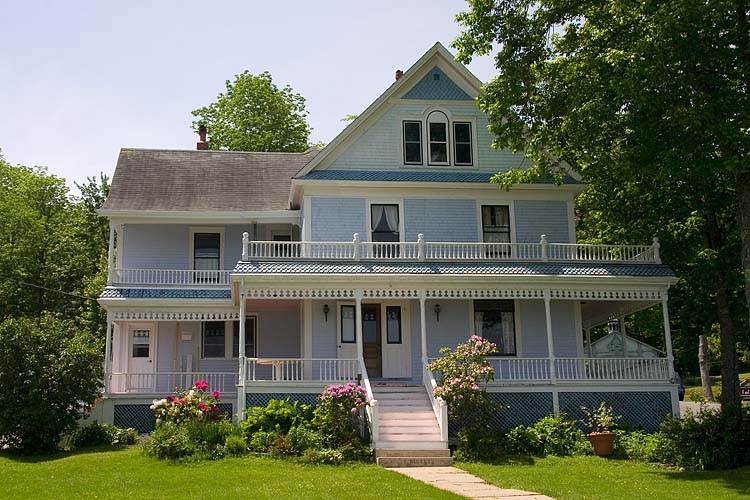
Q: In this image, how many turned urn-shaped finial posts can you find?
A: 5